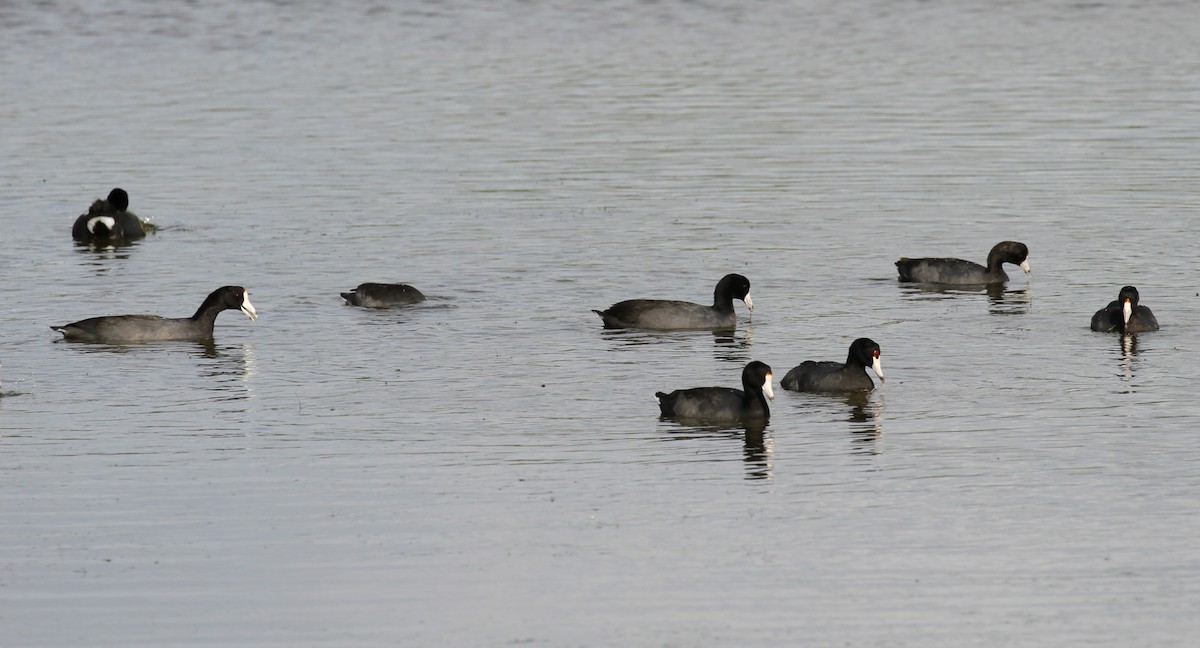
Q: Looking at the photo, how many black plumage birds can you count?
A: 8